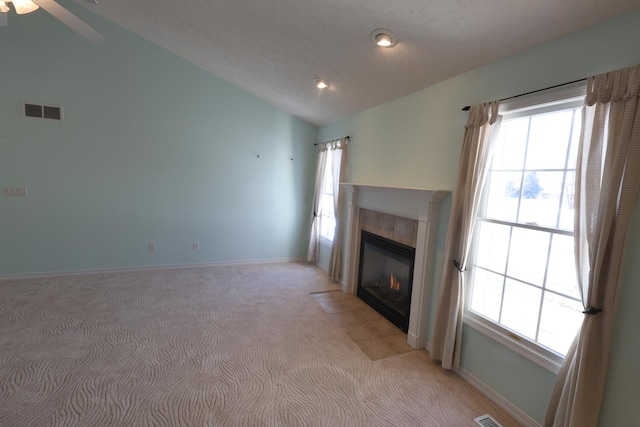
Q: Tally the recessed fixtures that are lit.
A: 2